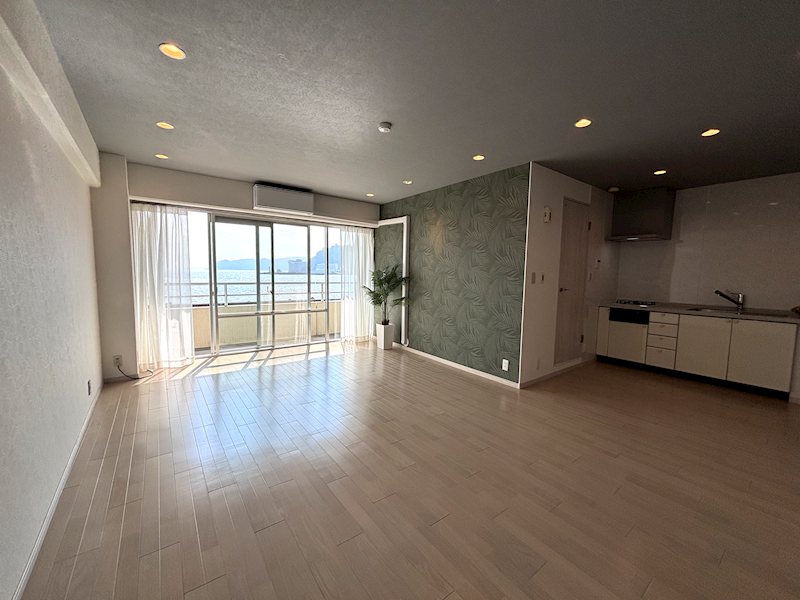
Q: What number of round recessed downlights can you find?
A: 9